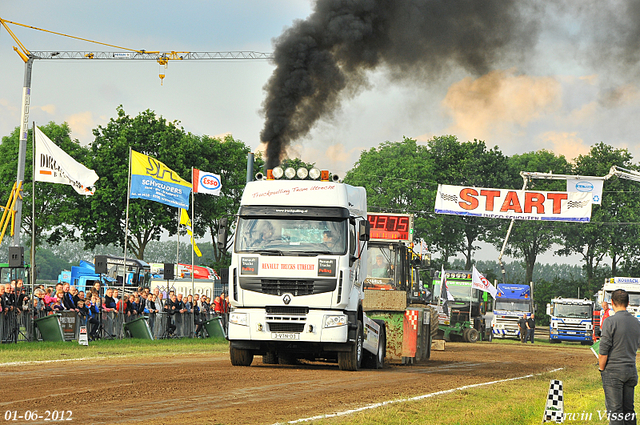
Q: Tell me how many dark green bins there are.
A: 3